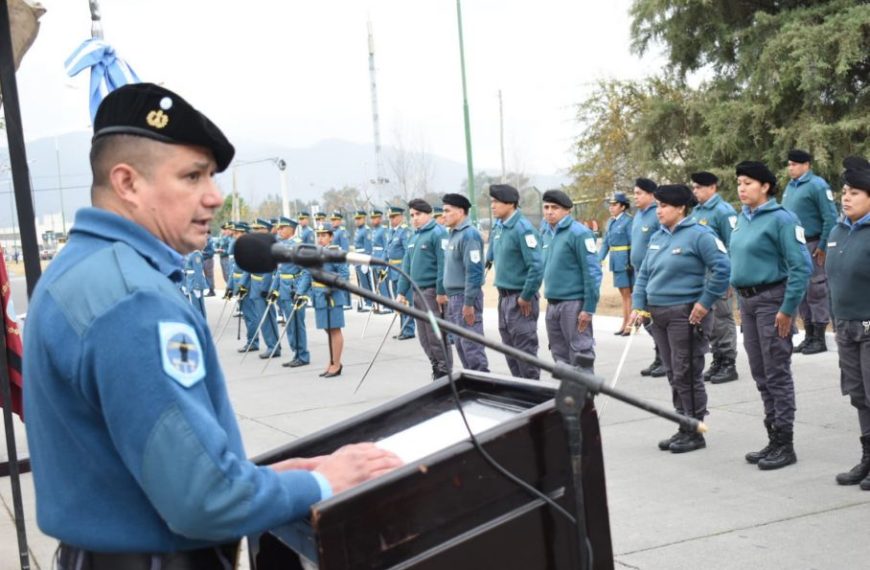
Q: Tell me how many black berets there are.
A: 12